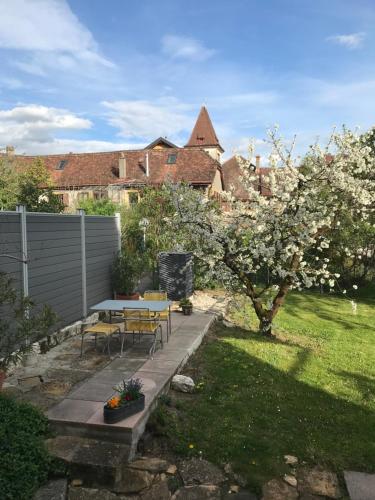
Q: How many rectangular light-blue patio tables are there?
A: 1